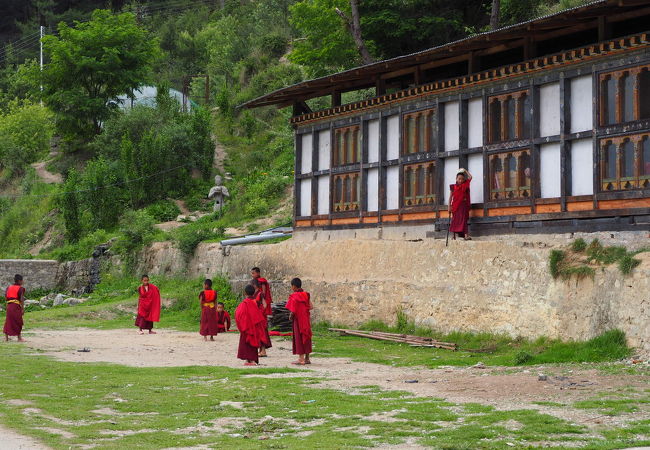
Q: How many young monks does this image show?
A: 9